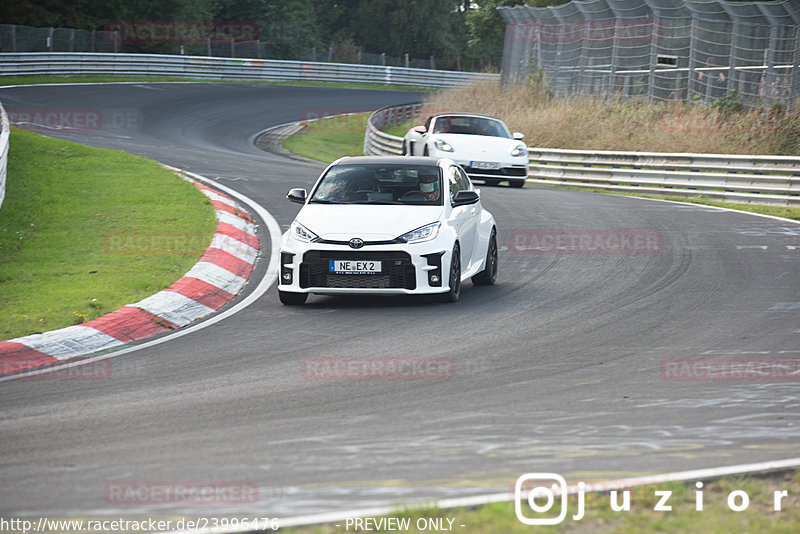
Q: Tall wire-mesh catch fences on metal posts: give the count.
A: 1